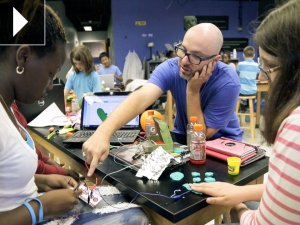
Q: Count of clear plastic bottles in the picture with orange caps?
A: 3